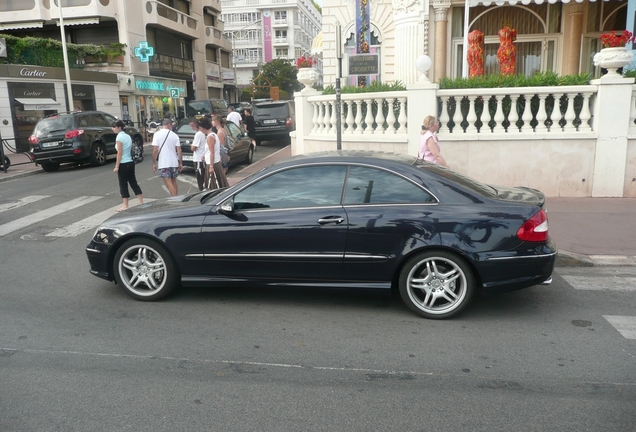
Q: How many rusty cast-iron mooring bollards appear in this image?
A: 0